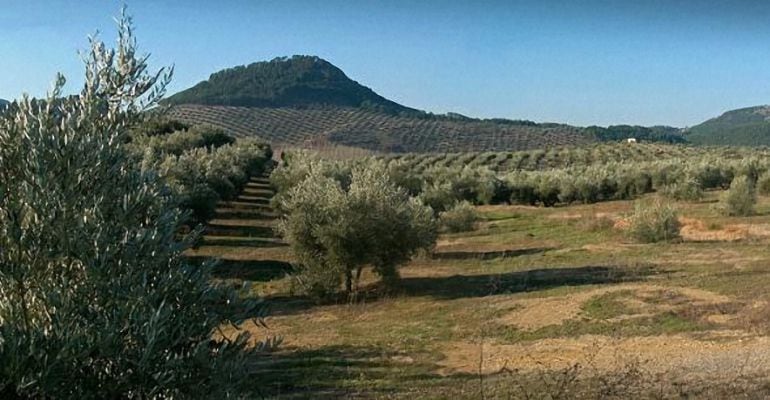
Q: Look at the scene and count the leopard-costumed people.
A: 0